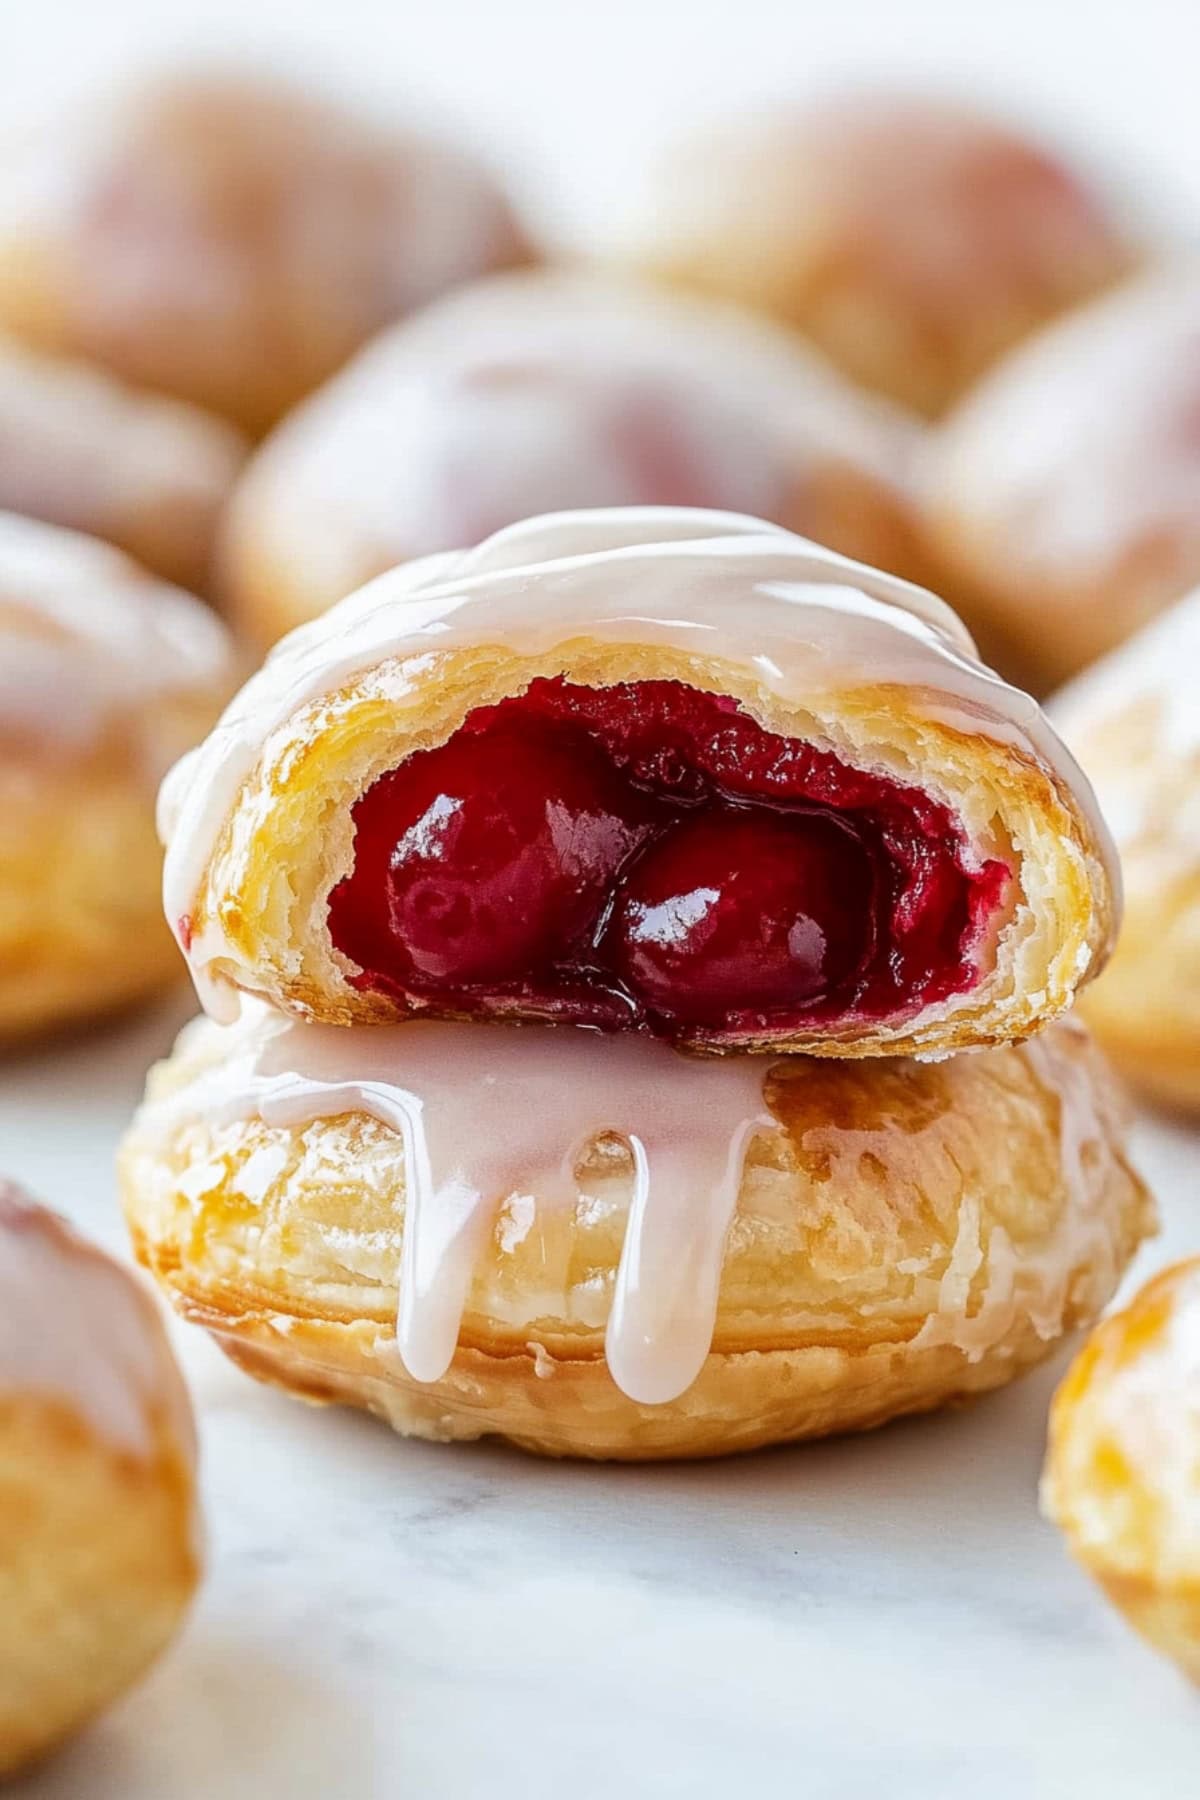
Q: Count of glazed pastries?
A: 11